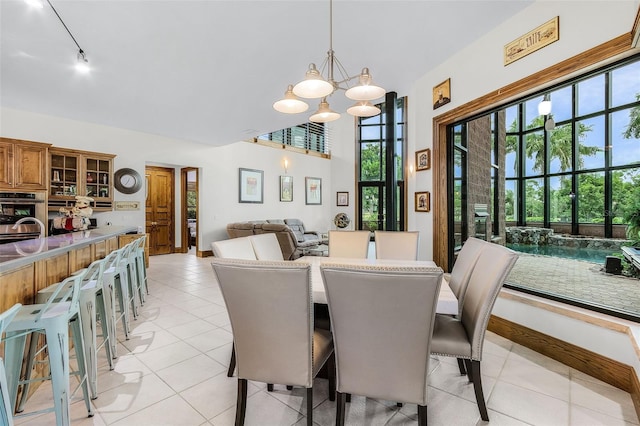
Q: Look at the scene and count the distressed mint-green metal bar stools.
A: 7